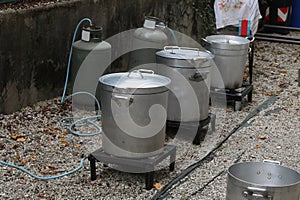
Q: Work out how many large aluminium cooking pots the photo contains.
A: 4